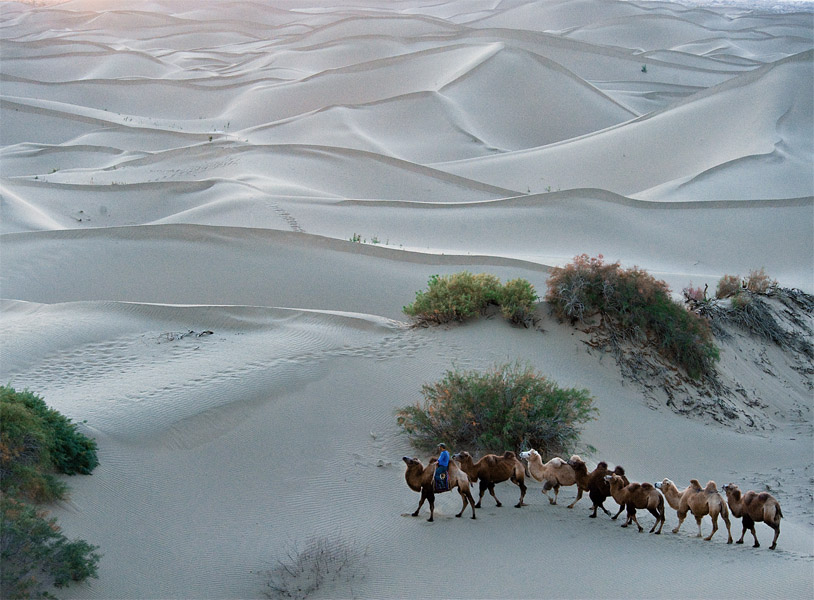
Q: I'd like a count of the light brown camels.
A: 2